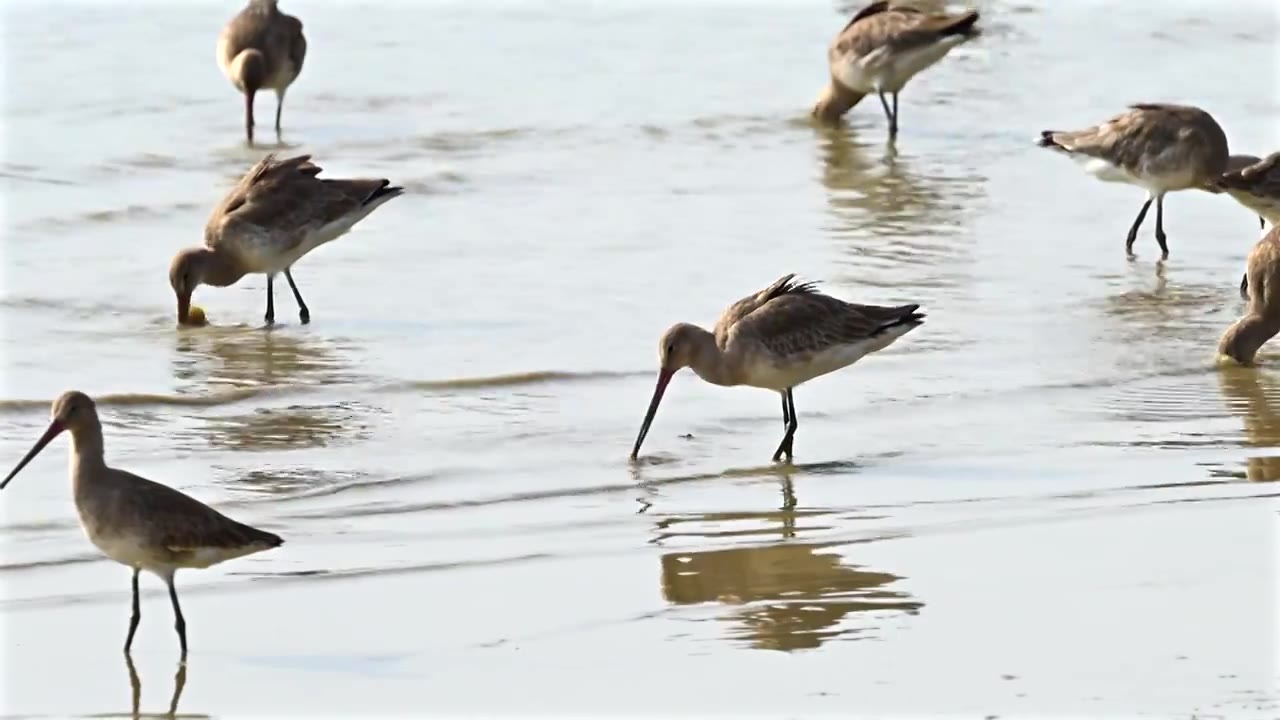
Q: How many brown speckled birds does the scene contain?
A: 8